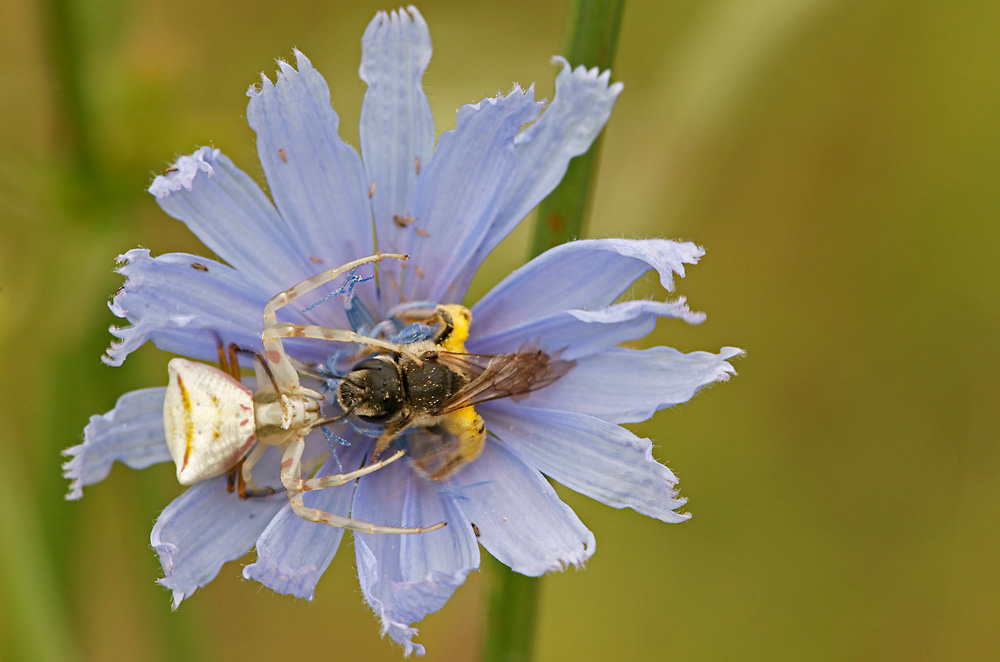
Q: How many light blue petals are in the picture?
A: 15